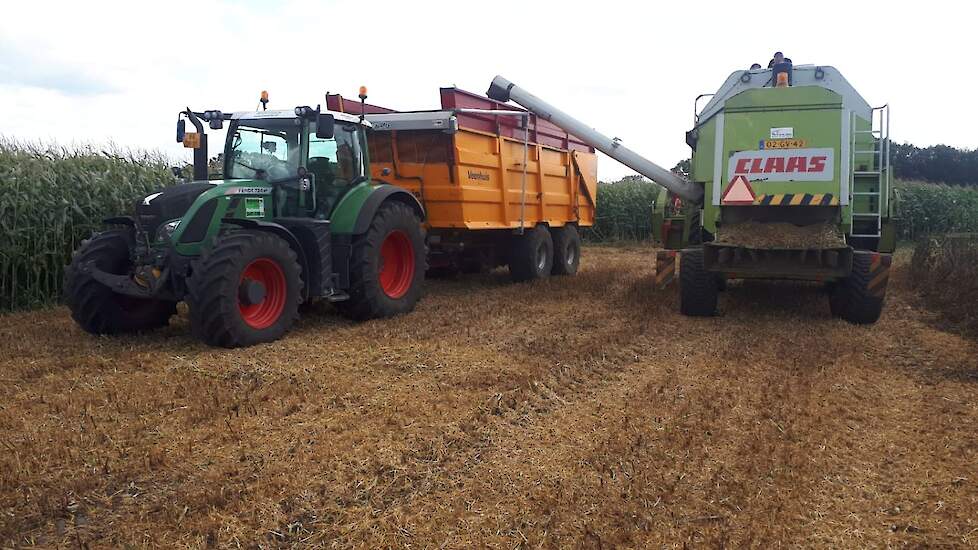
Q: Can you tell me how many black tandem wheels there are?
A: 2